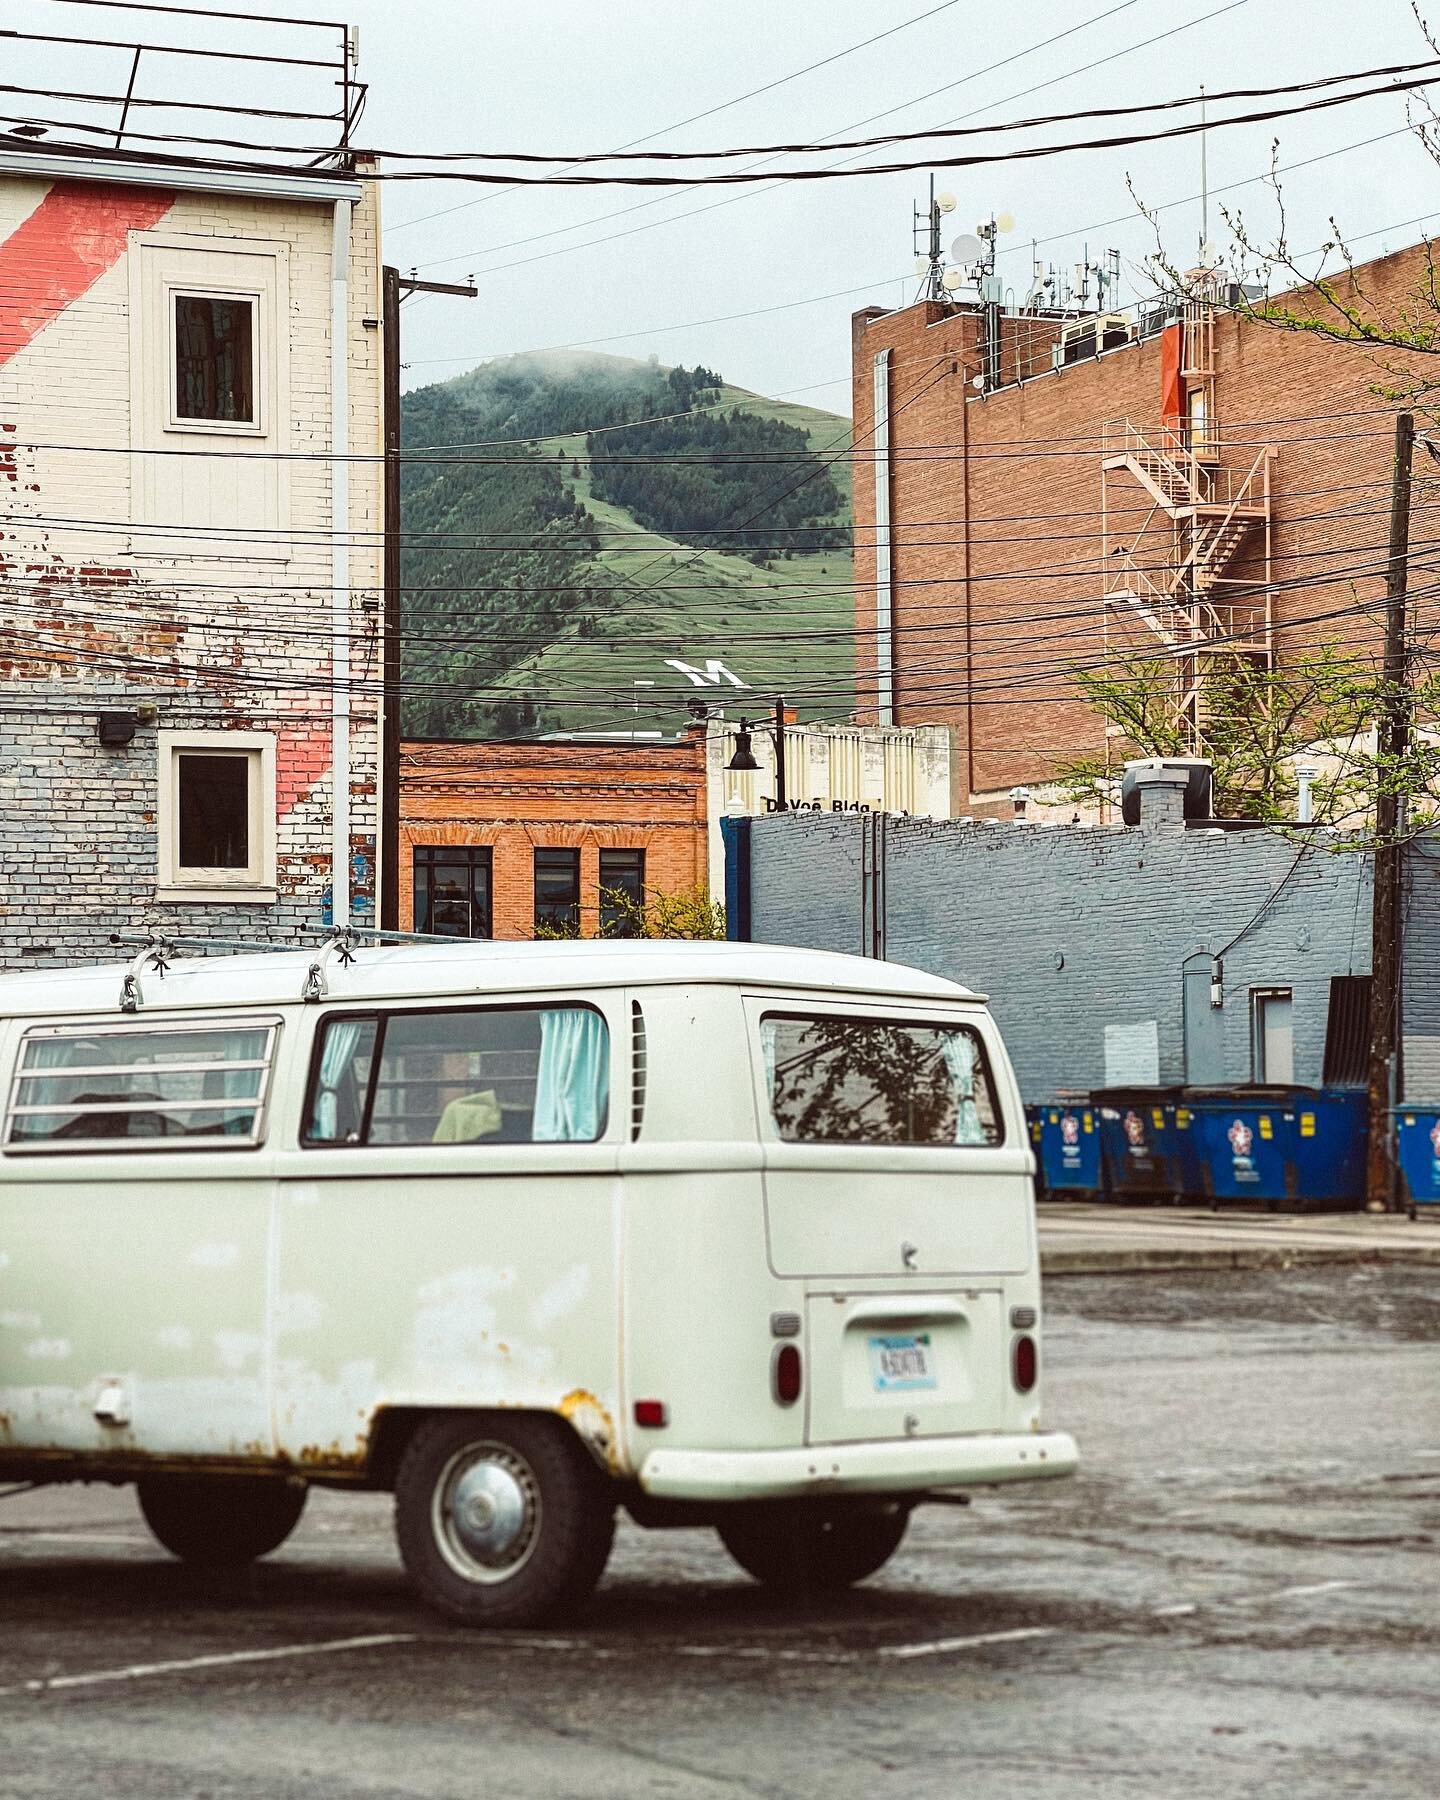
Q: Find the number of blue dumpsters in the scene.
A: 4